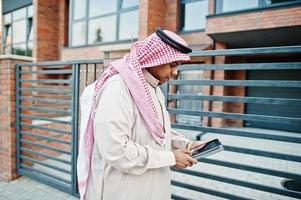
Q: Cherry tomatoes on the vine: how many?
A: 0